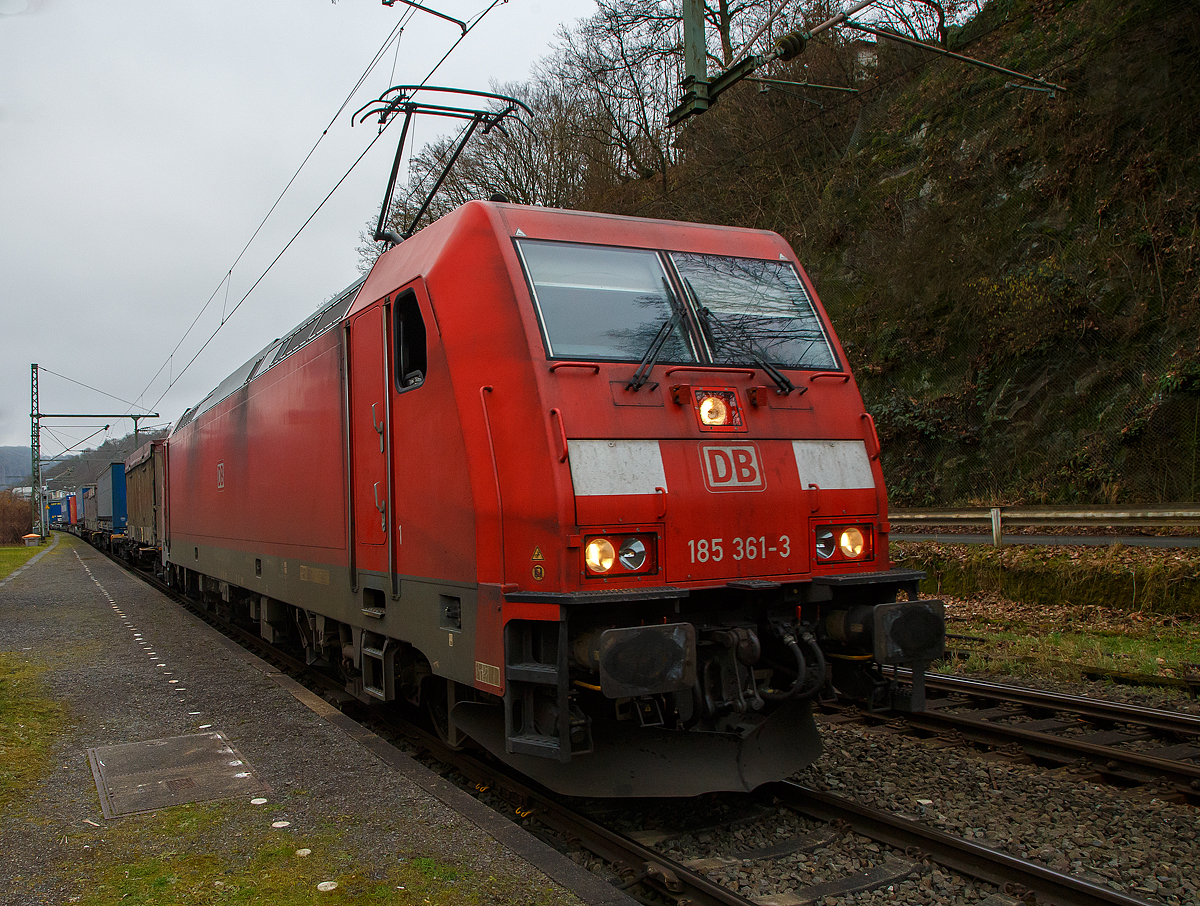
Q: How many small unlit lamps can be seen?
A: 2